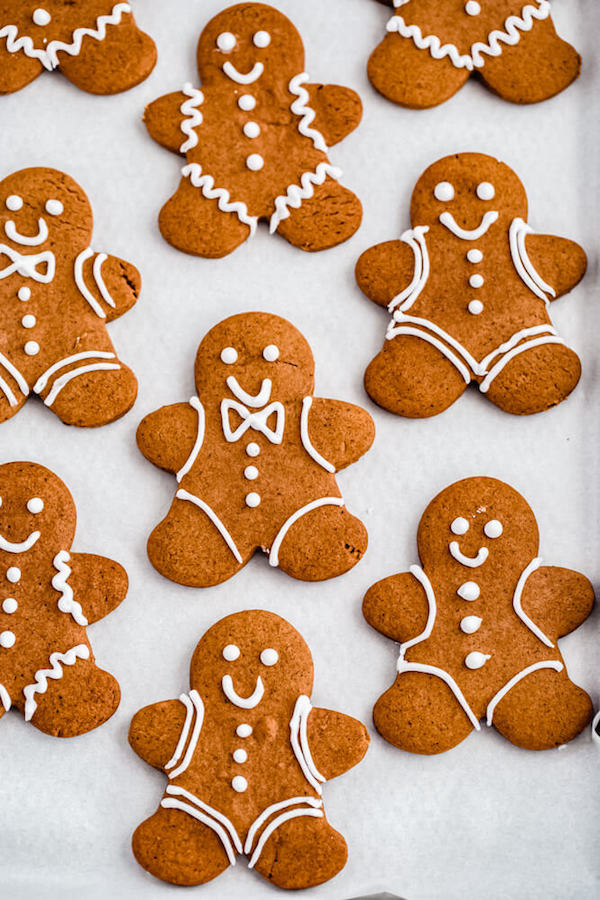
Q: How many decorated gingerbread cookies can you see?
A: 9